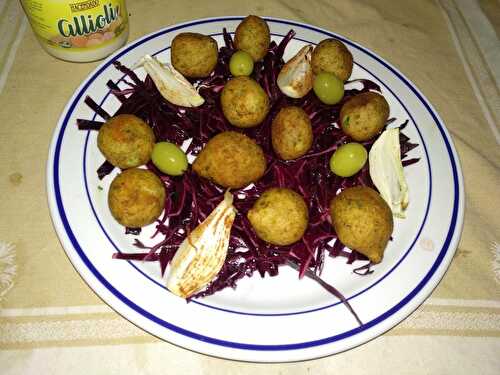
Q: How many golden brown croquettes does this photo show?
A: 11